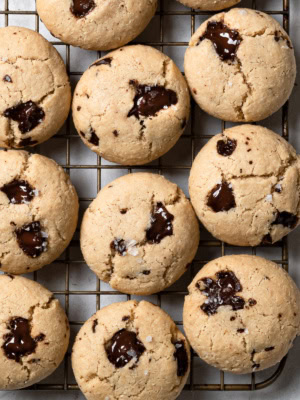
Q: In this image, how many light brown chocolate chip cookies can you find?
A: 11